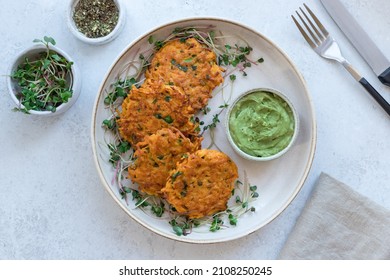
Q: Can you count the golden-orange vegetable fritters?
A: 4